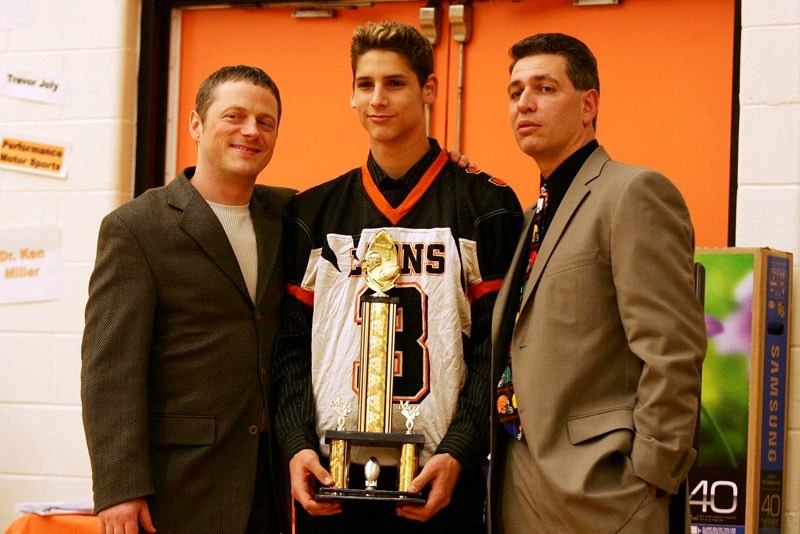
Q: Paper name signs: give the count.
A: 3